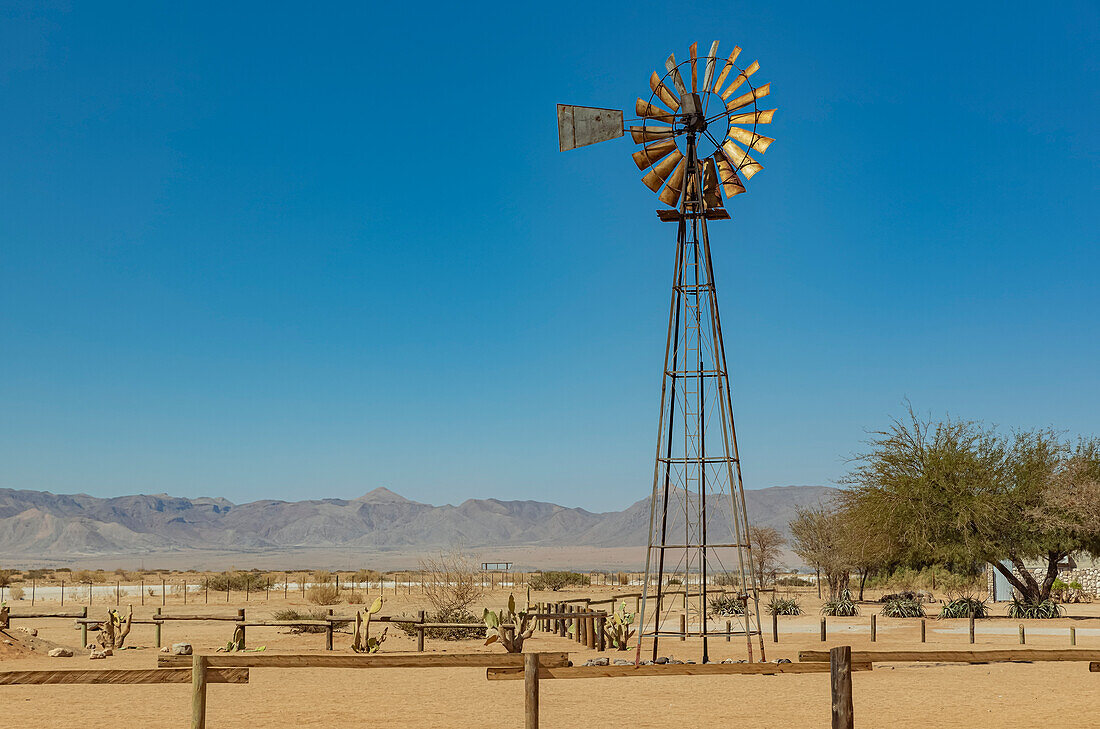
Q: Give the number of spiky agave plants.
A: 6